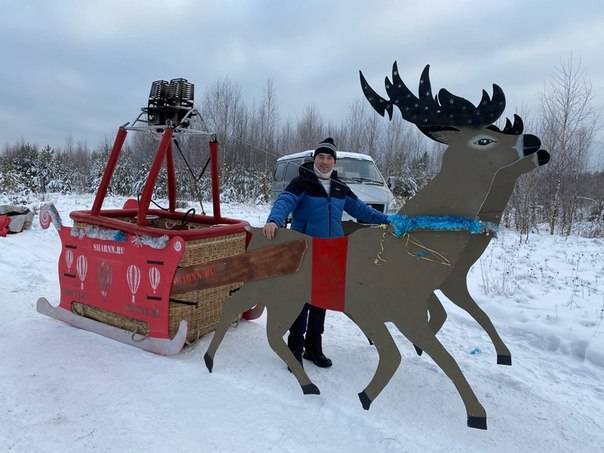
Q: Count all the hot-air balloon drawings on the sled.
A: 5